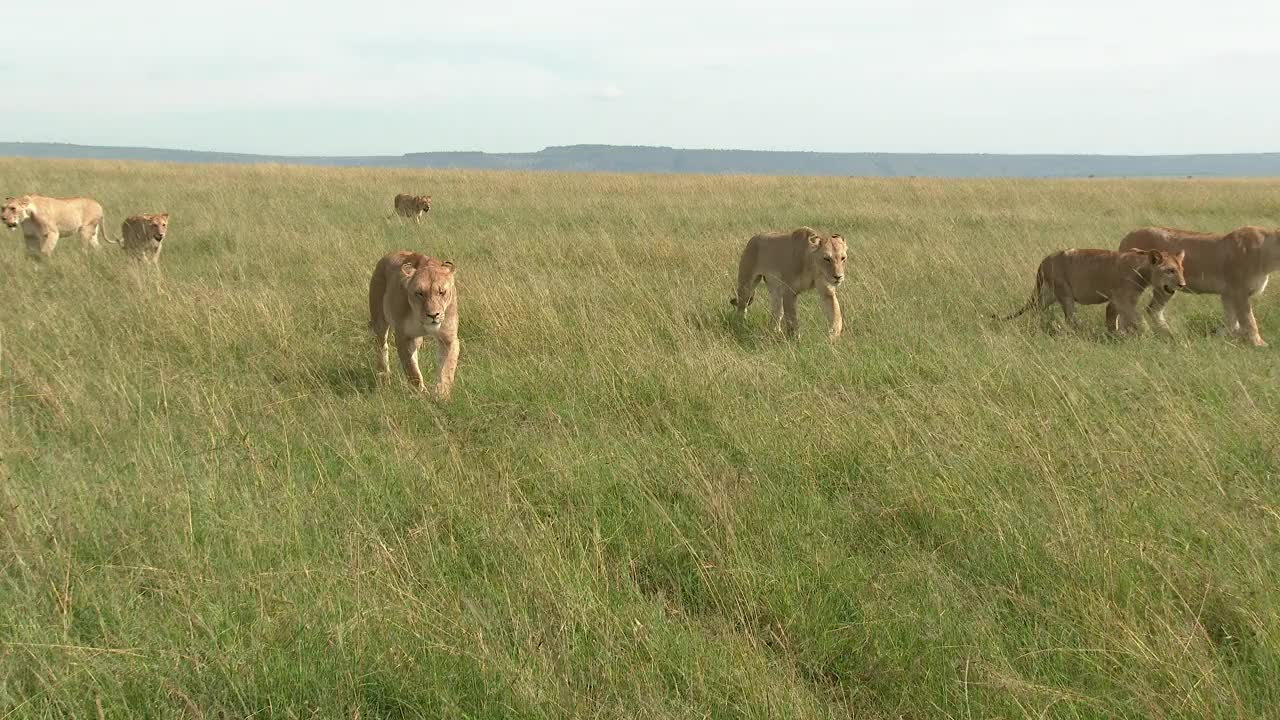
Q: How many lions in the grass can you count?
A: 7